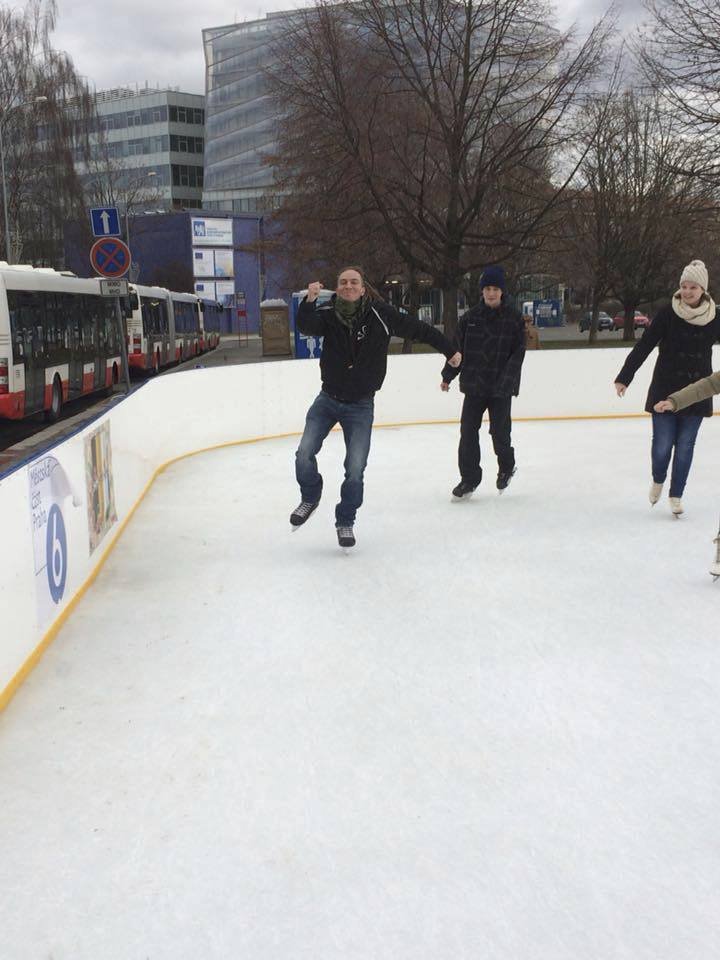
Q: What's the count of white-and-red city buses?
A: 3